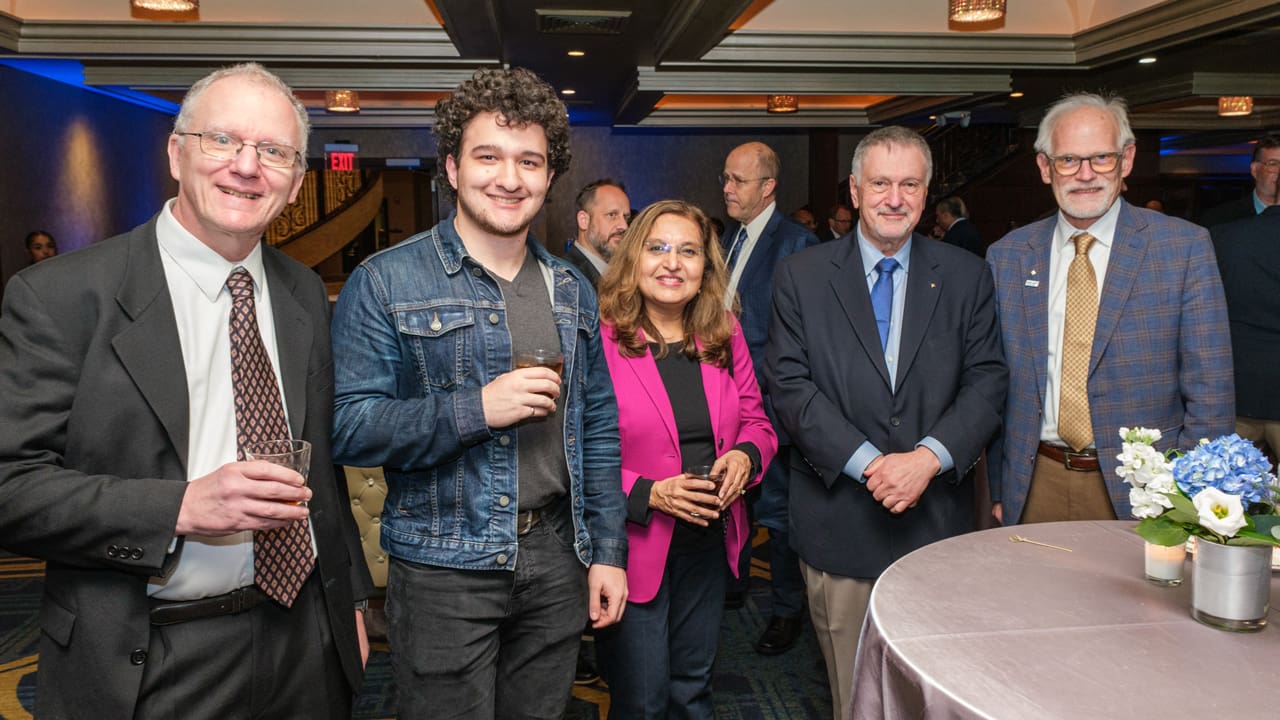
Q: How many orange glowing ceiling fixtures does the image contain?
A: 5